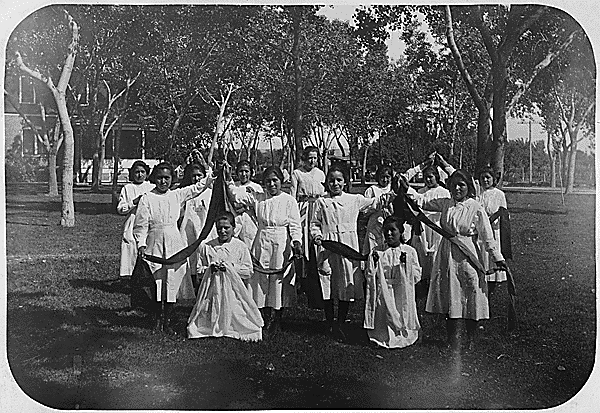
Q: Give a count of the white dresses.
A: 13